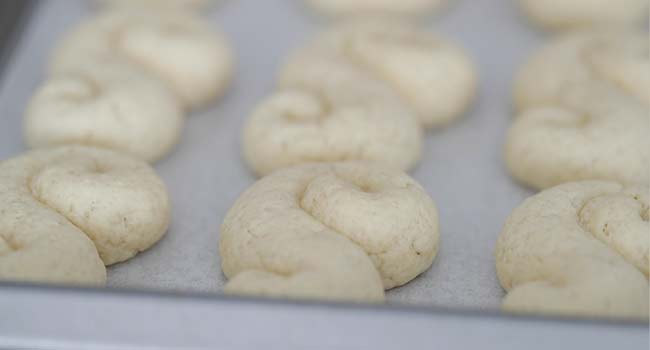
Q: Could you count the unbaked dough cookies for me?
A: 9